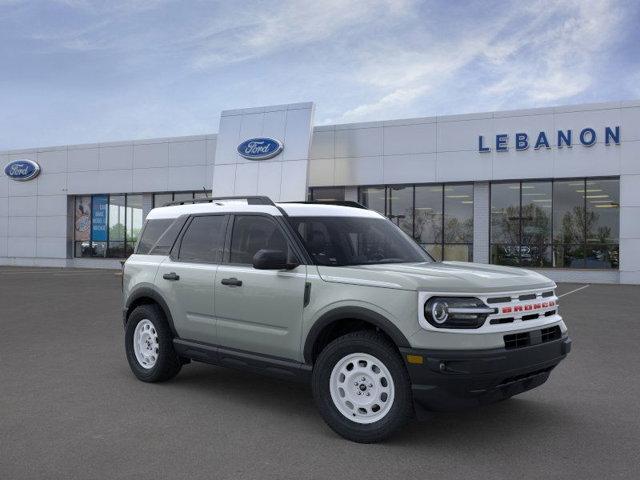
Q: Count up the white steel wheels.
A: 2